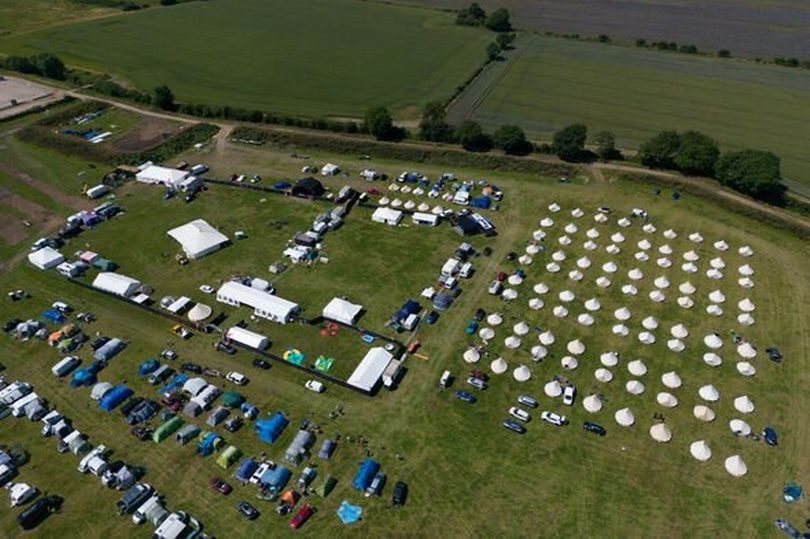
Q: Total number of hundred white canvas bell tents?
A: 1